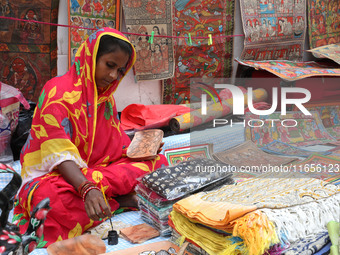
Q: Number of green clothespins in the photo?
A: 2